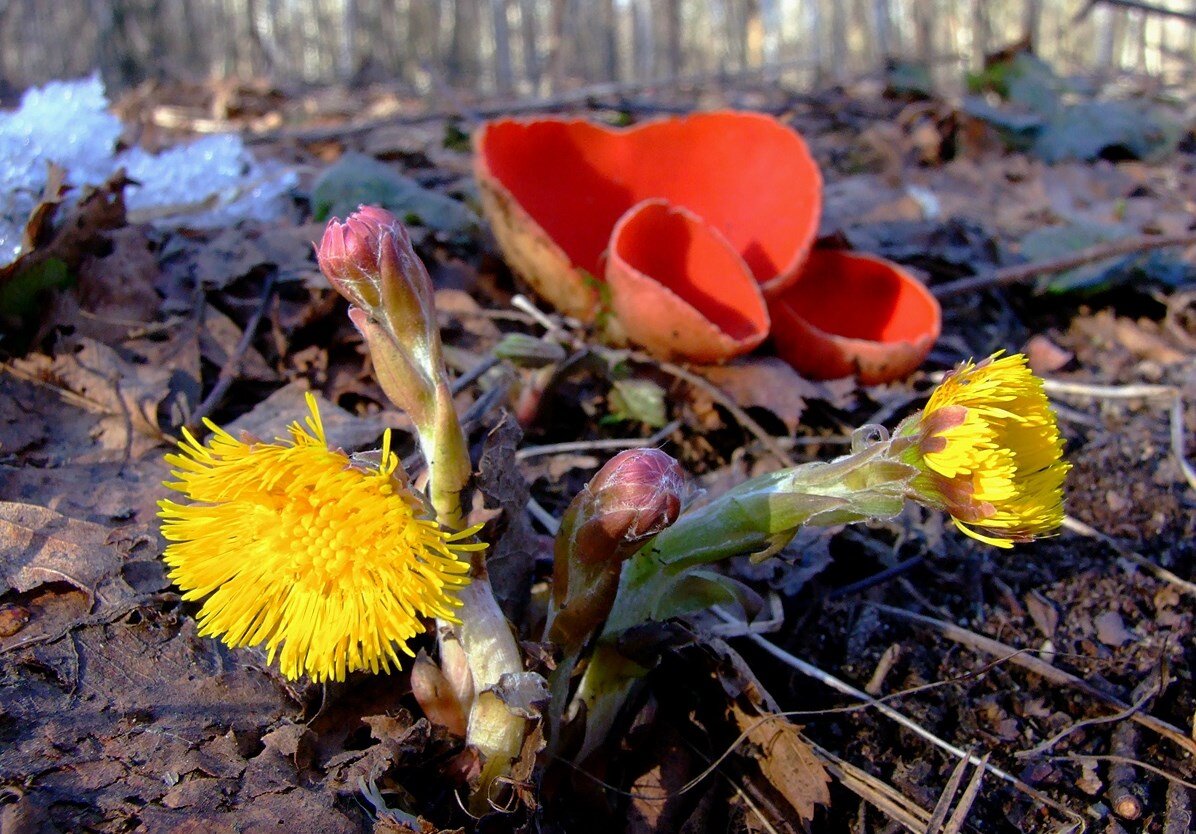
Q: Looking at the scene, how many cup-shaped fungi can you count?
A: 3